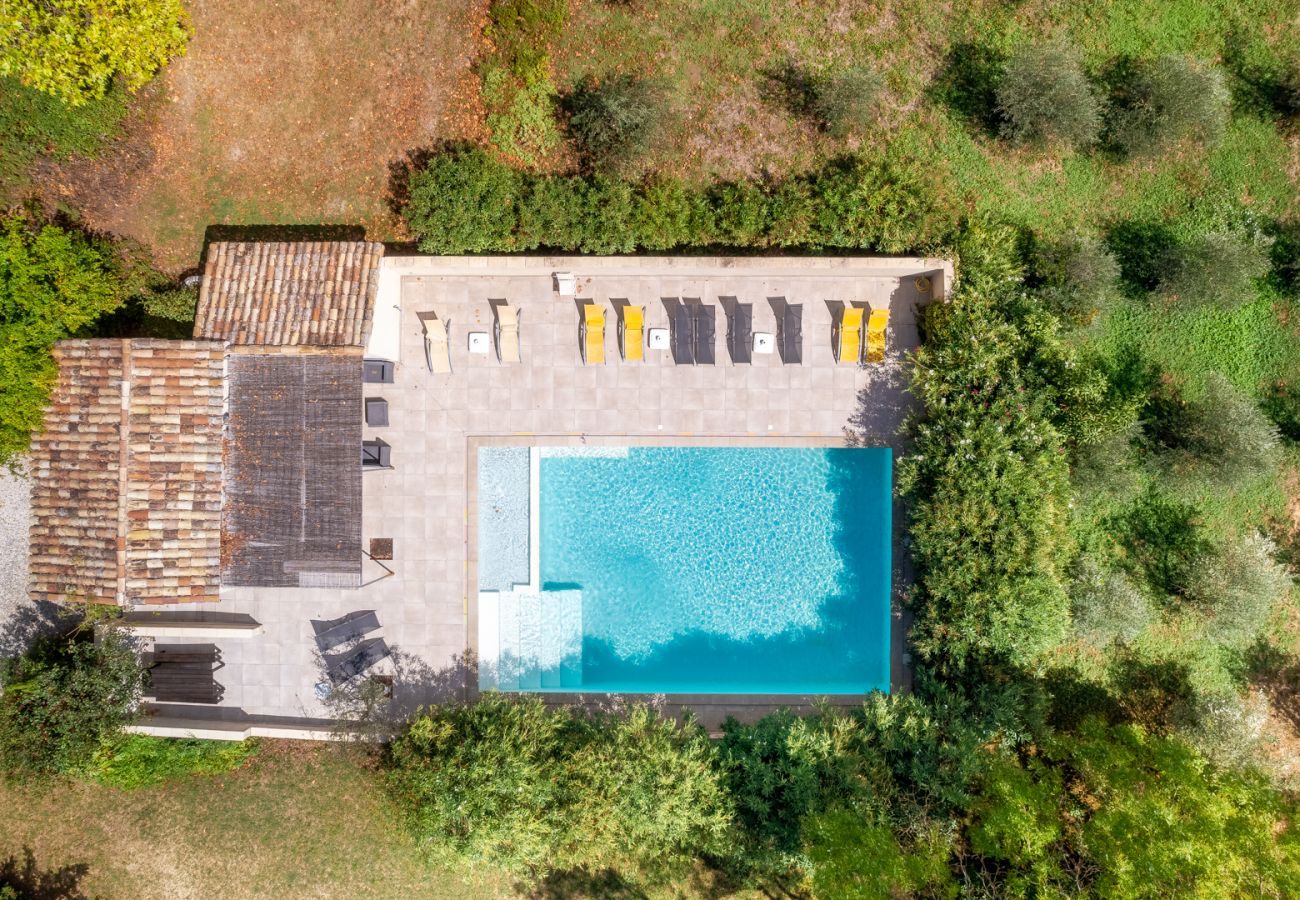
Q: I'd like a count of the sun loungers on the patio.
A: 12